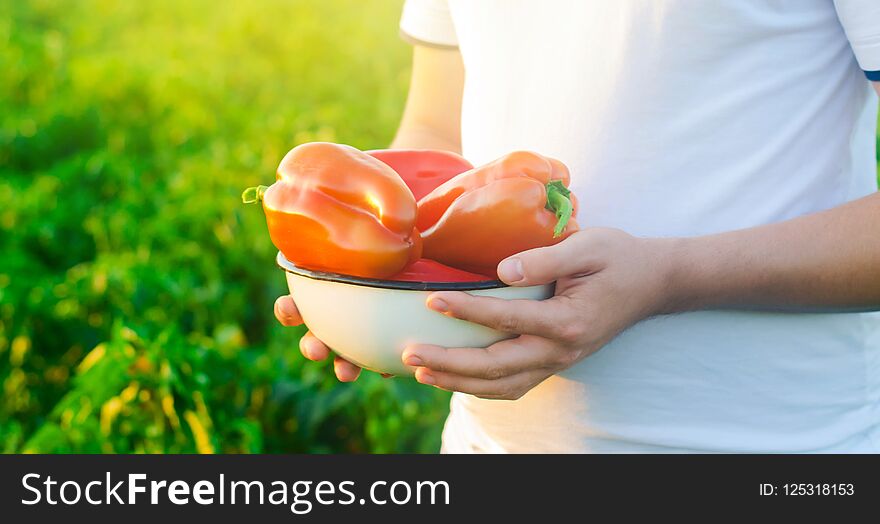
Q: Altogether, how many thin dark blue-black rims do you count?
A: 1